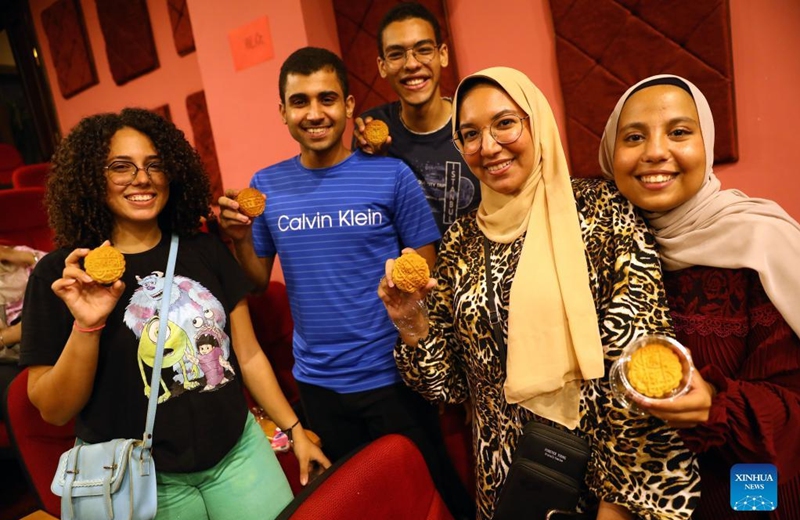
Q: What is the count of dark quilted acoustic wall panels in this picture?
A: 7